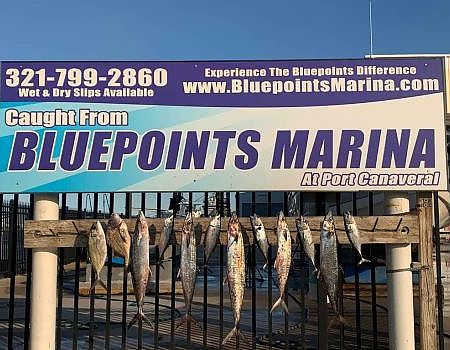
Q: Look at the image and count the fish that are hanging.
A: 12